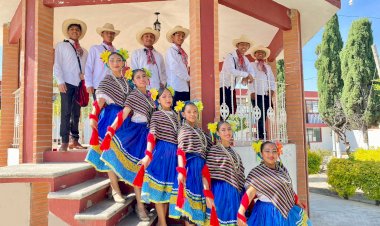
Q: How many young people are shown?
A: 12